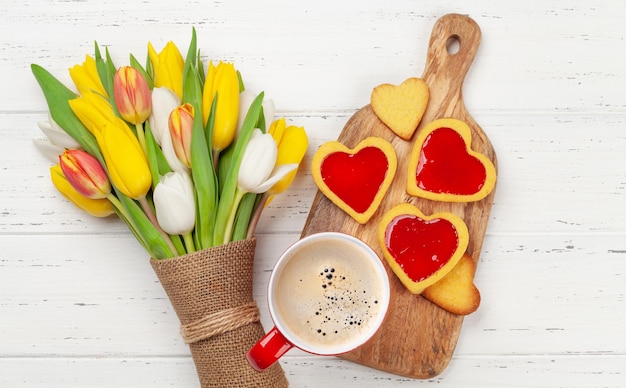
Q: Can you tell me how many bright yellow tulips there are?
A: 7